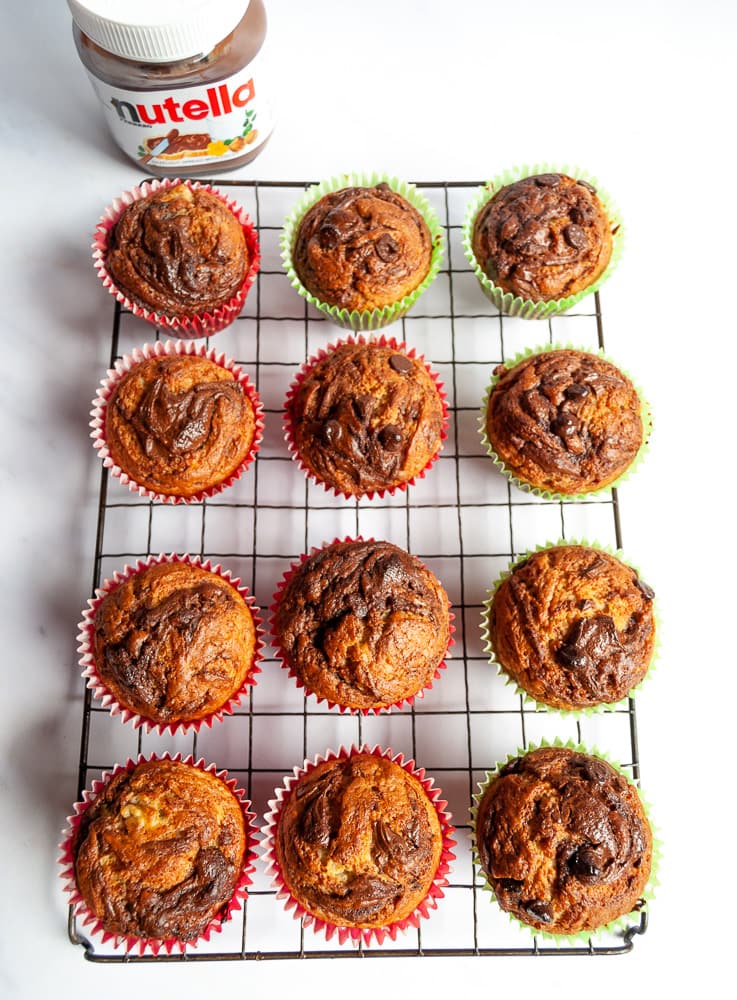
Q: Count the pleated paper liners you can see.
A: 12